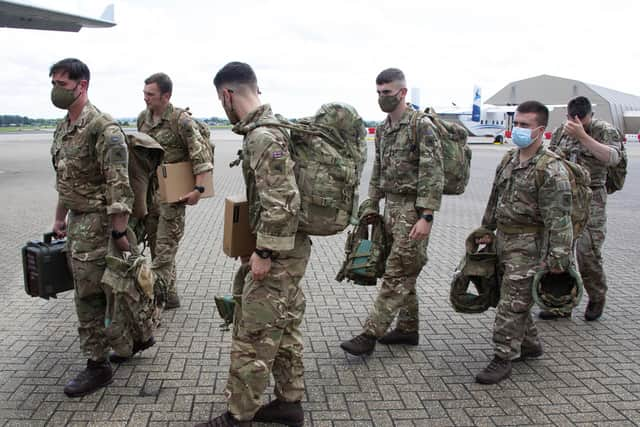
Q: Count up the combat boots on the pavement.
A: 11